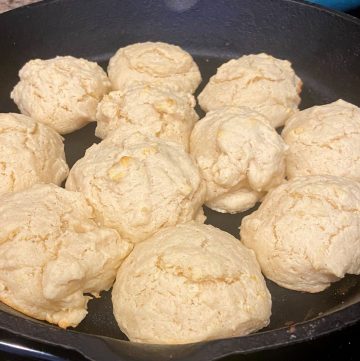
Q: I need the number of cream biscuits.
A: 11